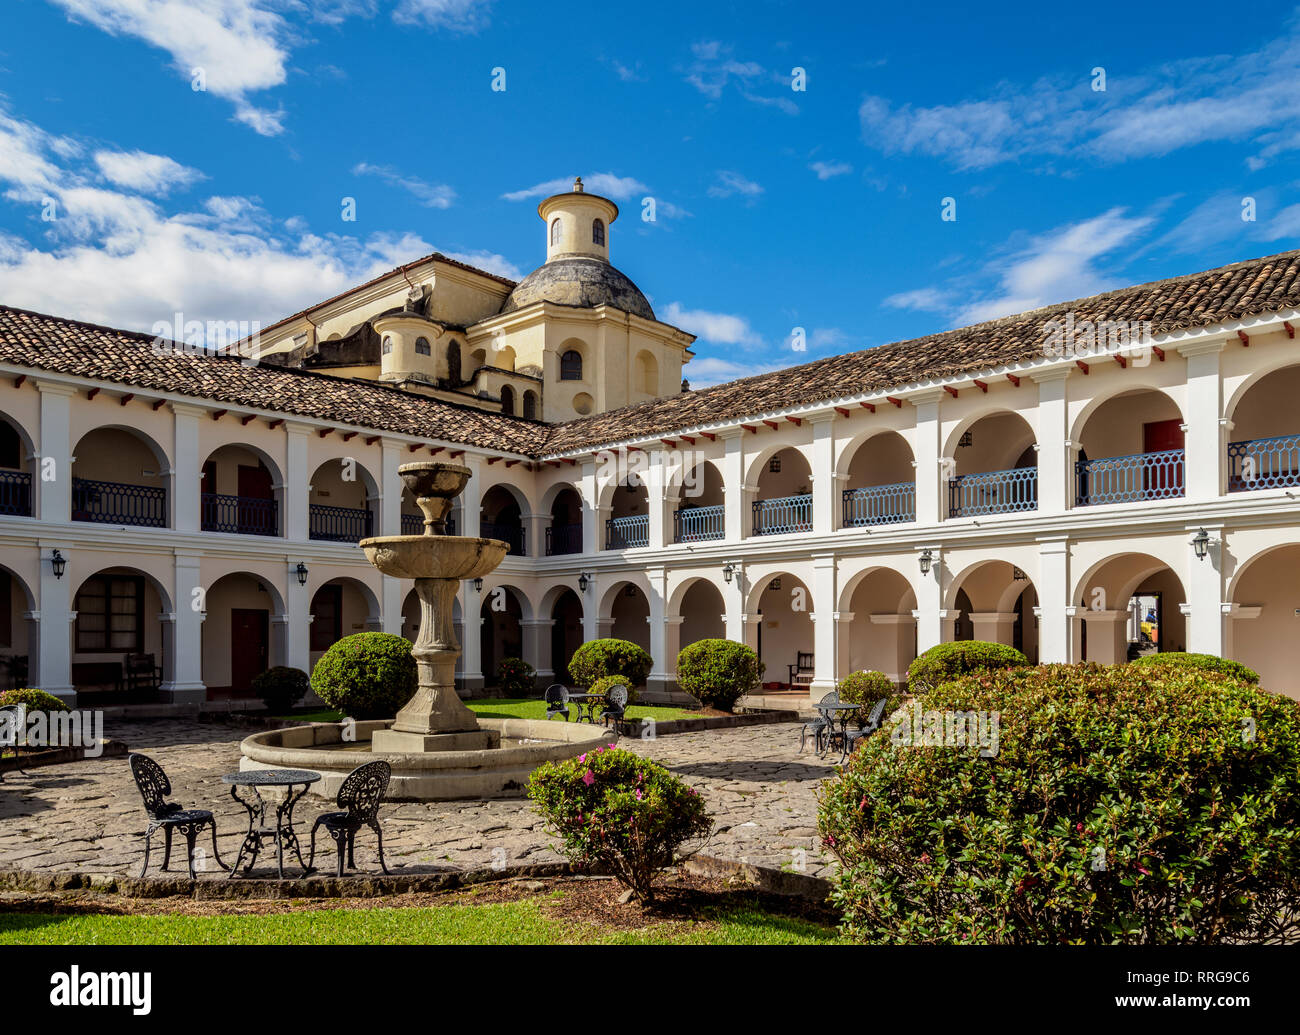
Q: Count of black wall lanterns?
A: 7